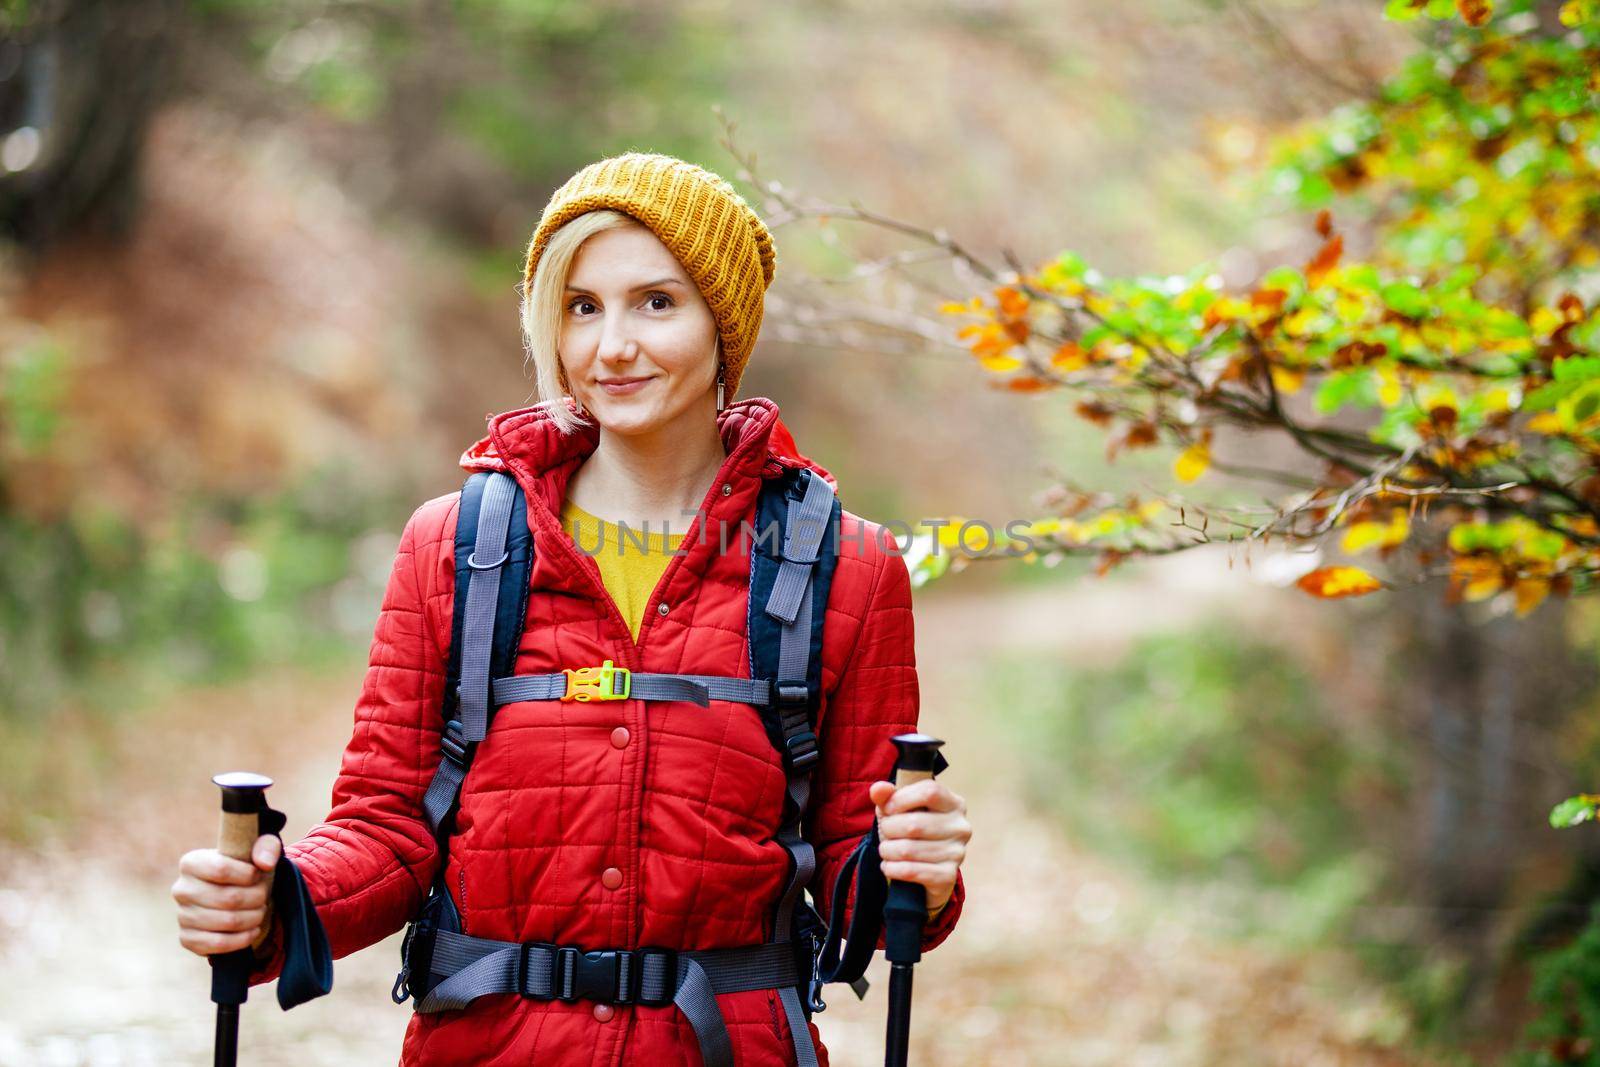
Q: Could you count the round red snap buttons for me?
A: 3